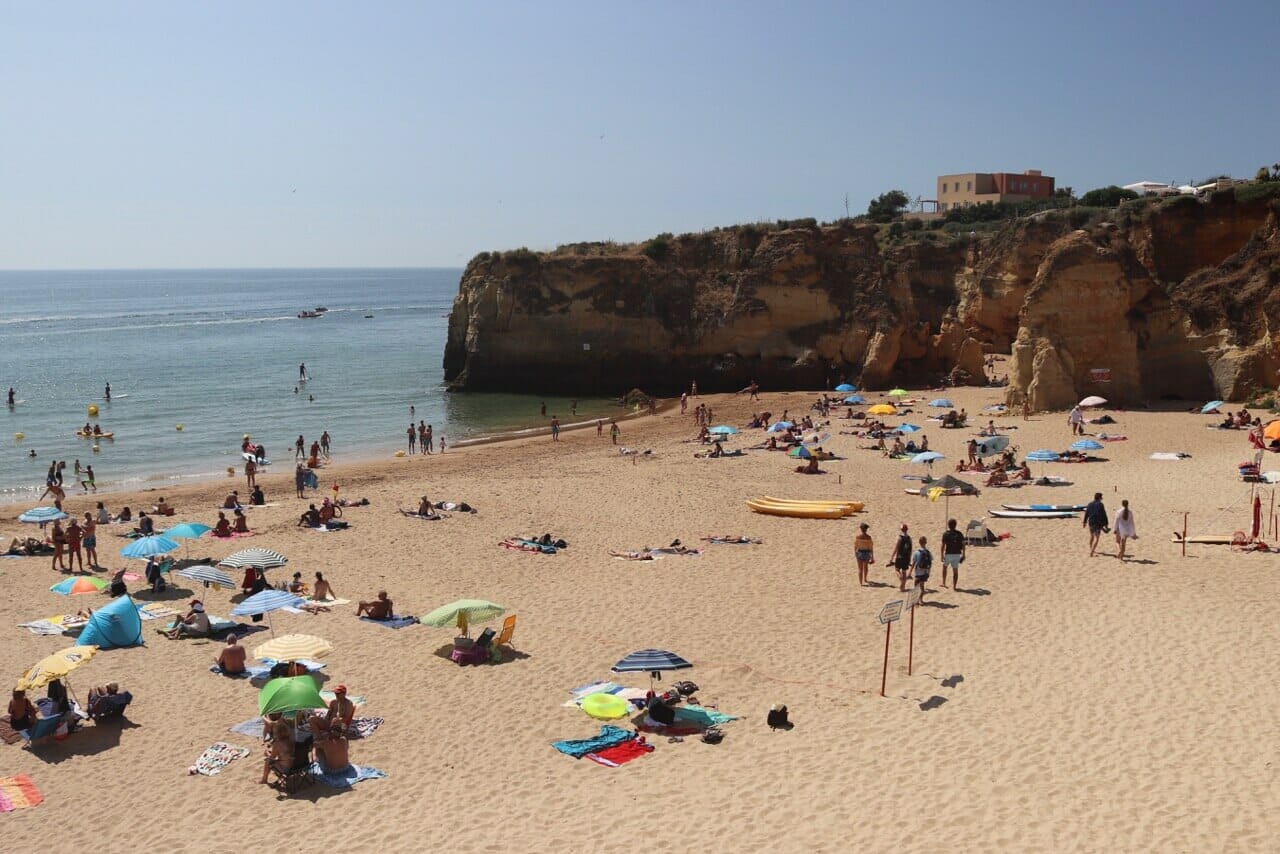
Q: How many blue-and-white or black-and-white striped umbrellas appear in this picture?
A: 7